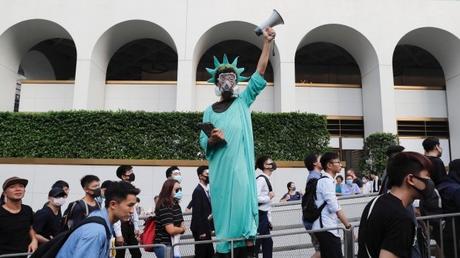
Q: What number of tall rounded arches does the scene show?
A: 5